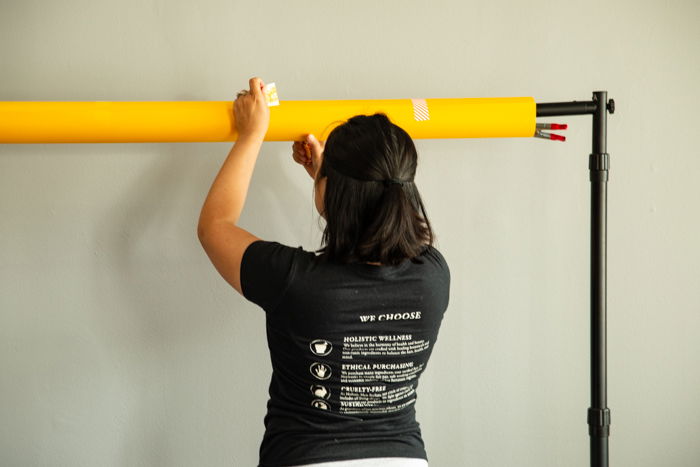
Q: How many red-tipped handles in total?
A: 2